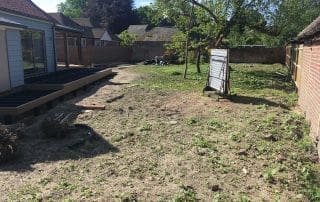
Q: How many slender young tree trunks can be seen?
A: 2